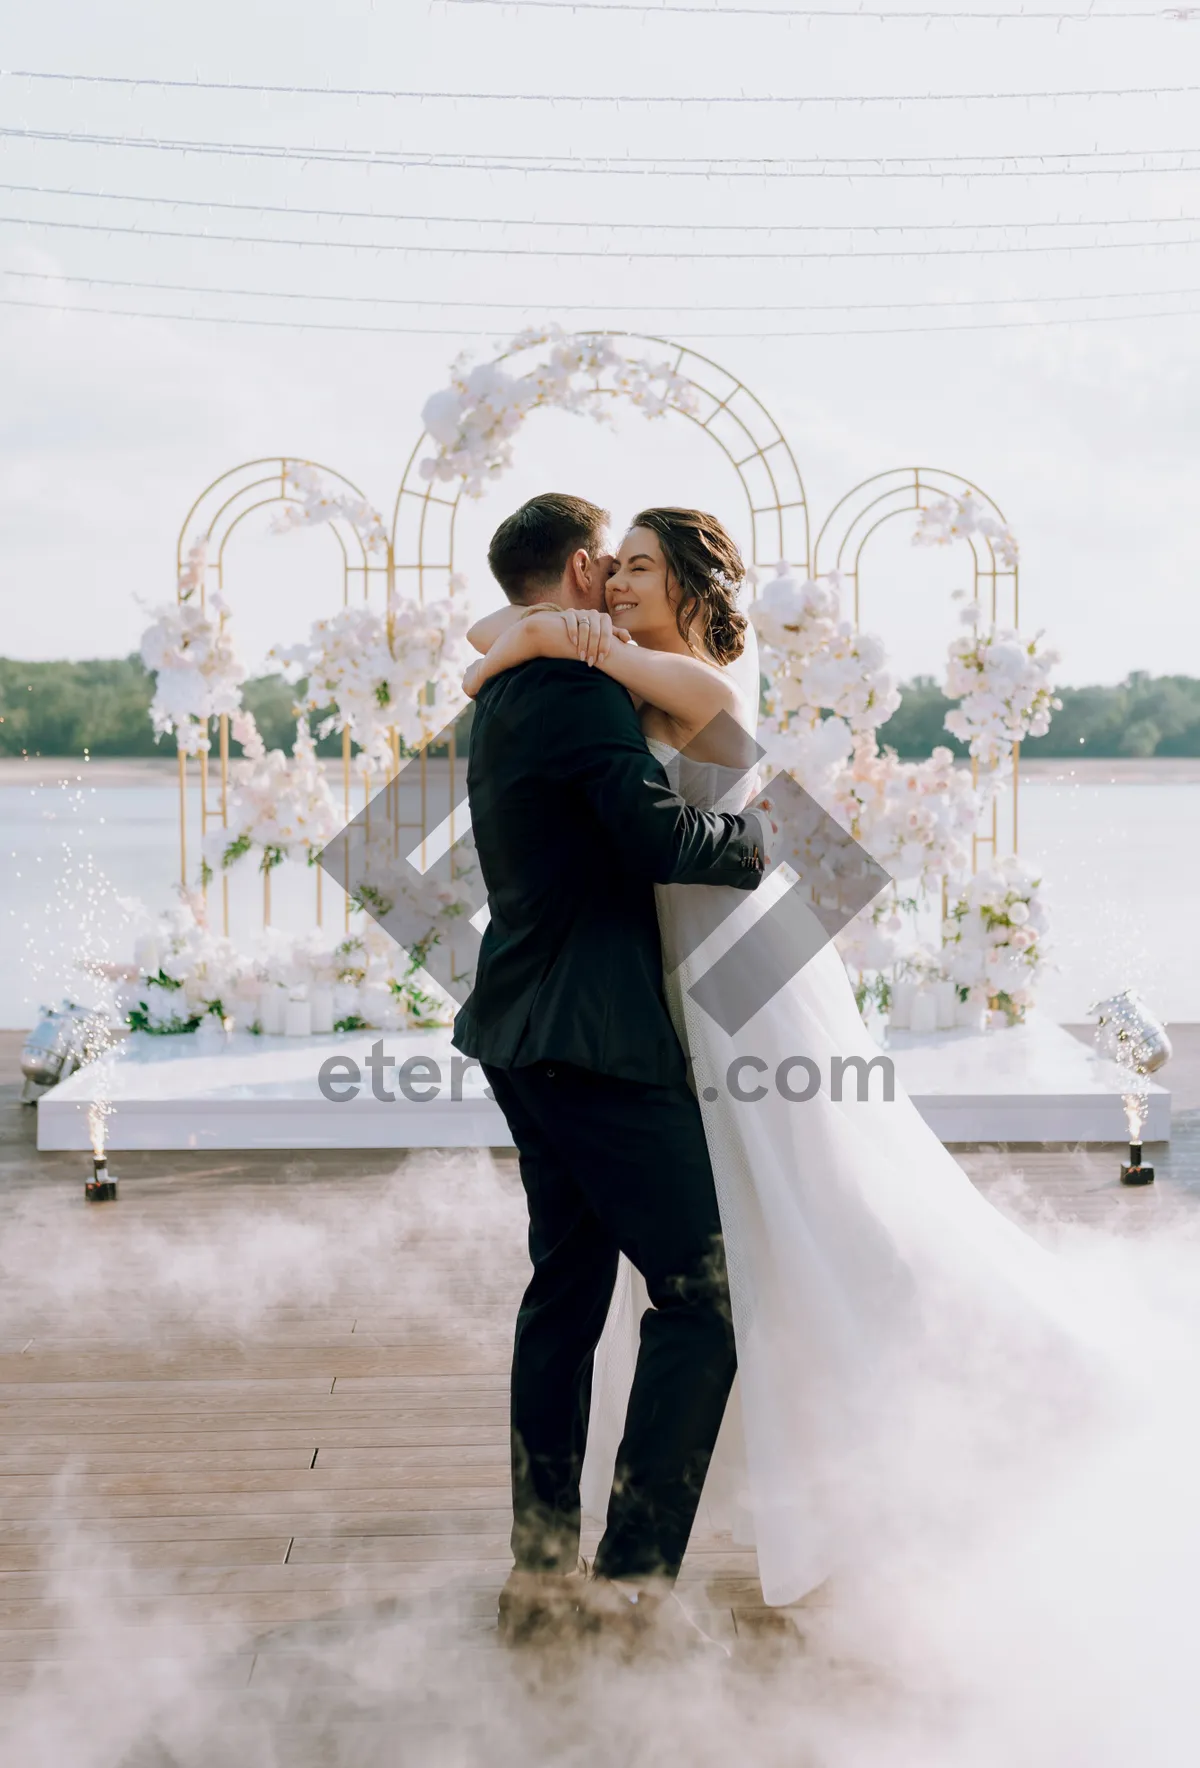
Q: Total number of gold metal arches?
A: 3